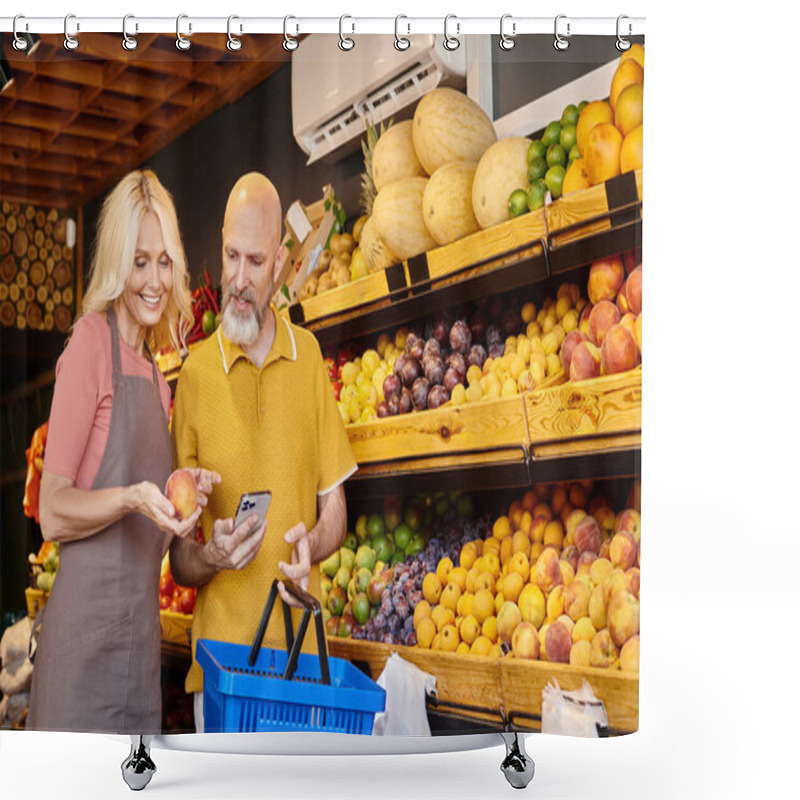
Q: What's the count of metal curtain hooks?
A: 12